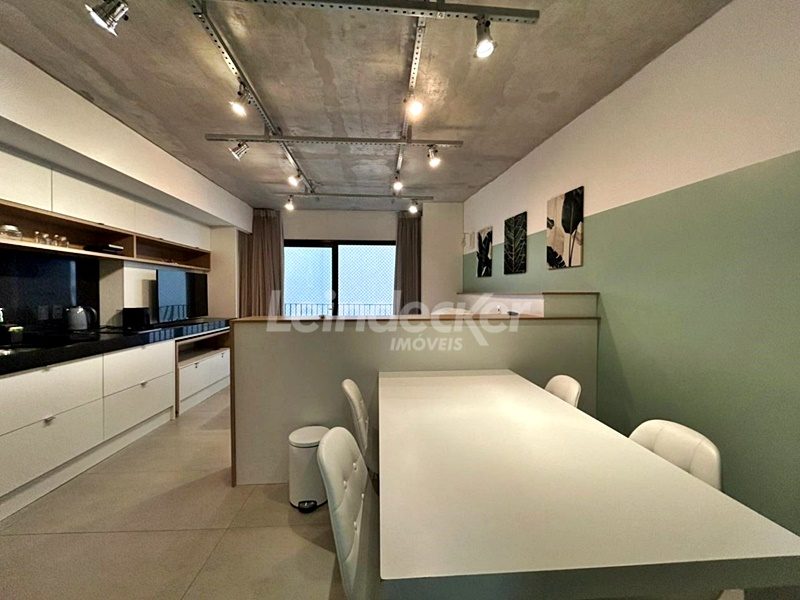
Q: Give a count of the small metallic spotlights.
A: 10